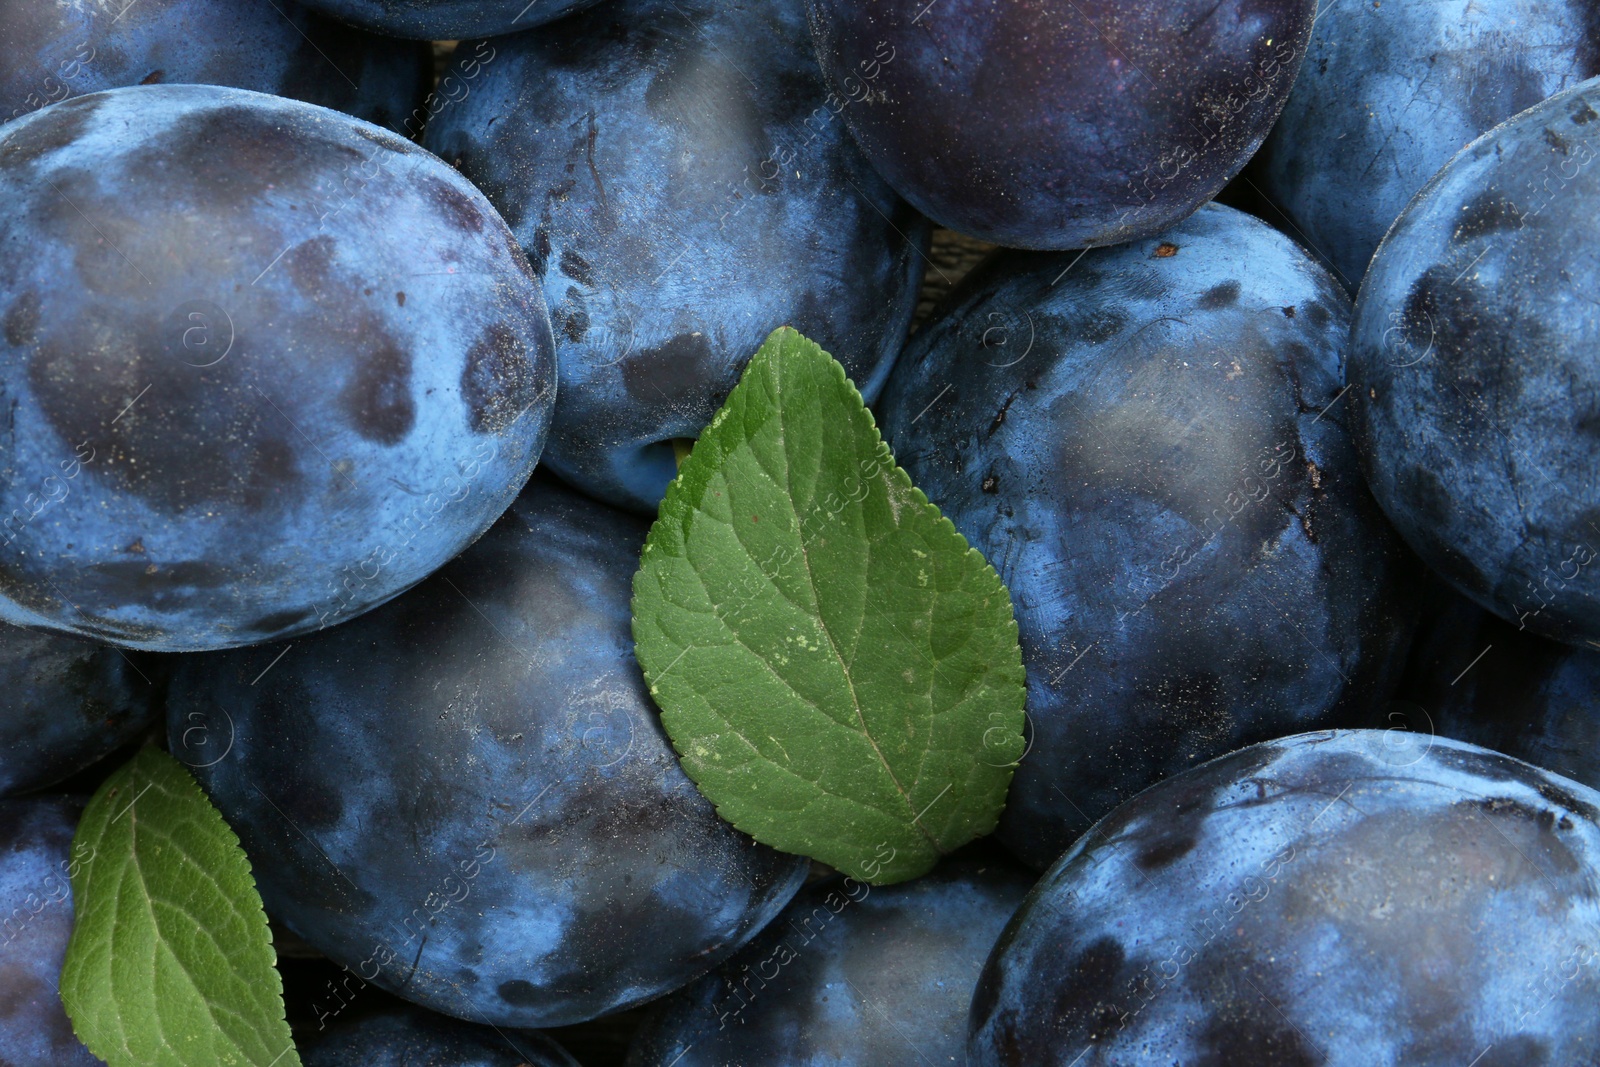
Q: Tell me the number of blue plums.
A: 15